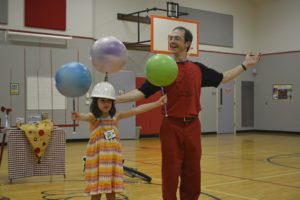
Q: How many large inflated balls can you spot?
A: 3